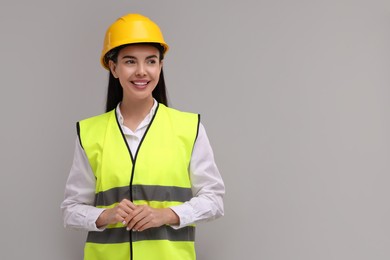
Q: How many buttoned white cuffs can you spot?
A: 2